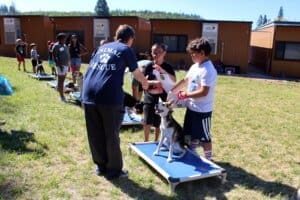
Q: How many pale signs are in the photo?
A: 3